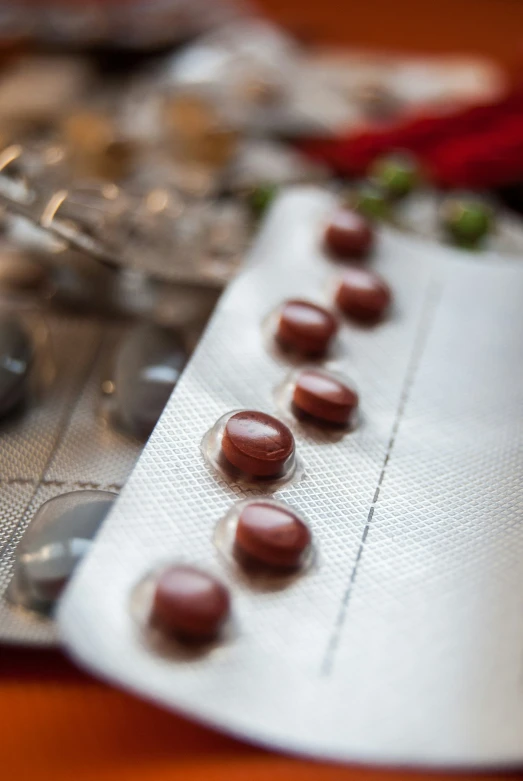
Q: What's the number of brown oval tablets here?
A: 7